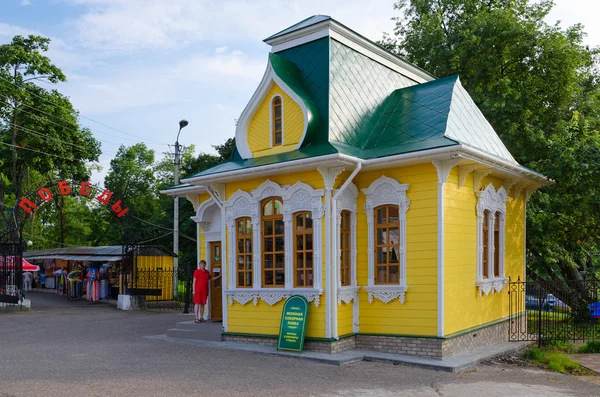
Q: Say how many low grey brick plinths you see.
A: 1